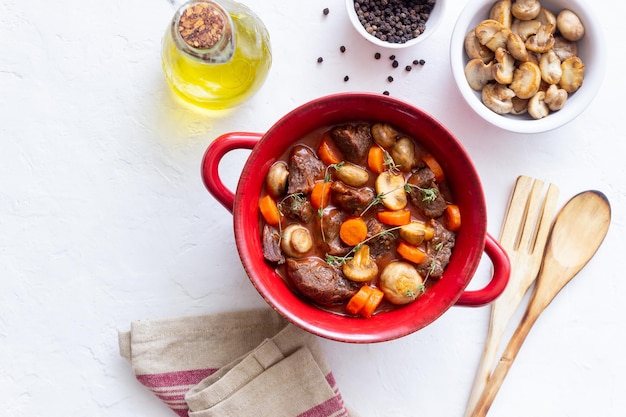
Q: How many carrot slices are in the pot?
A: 11